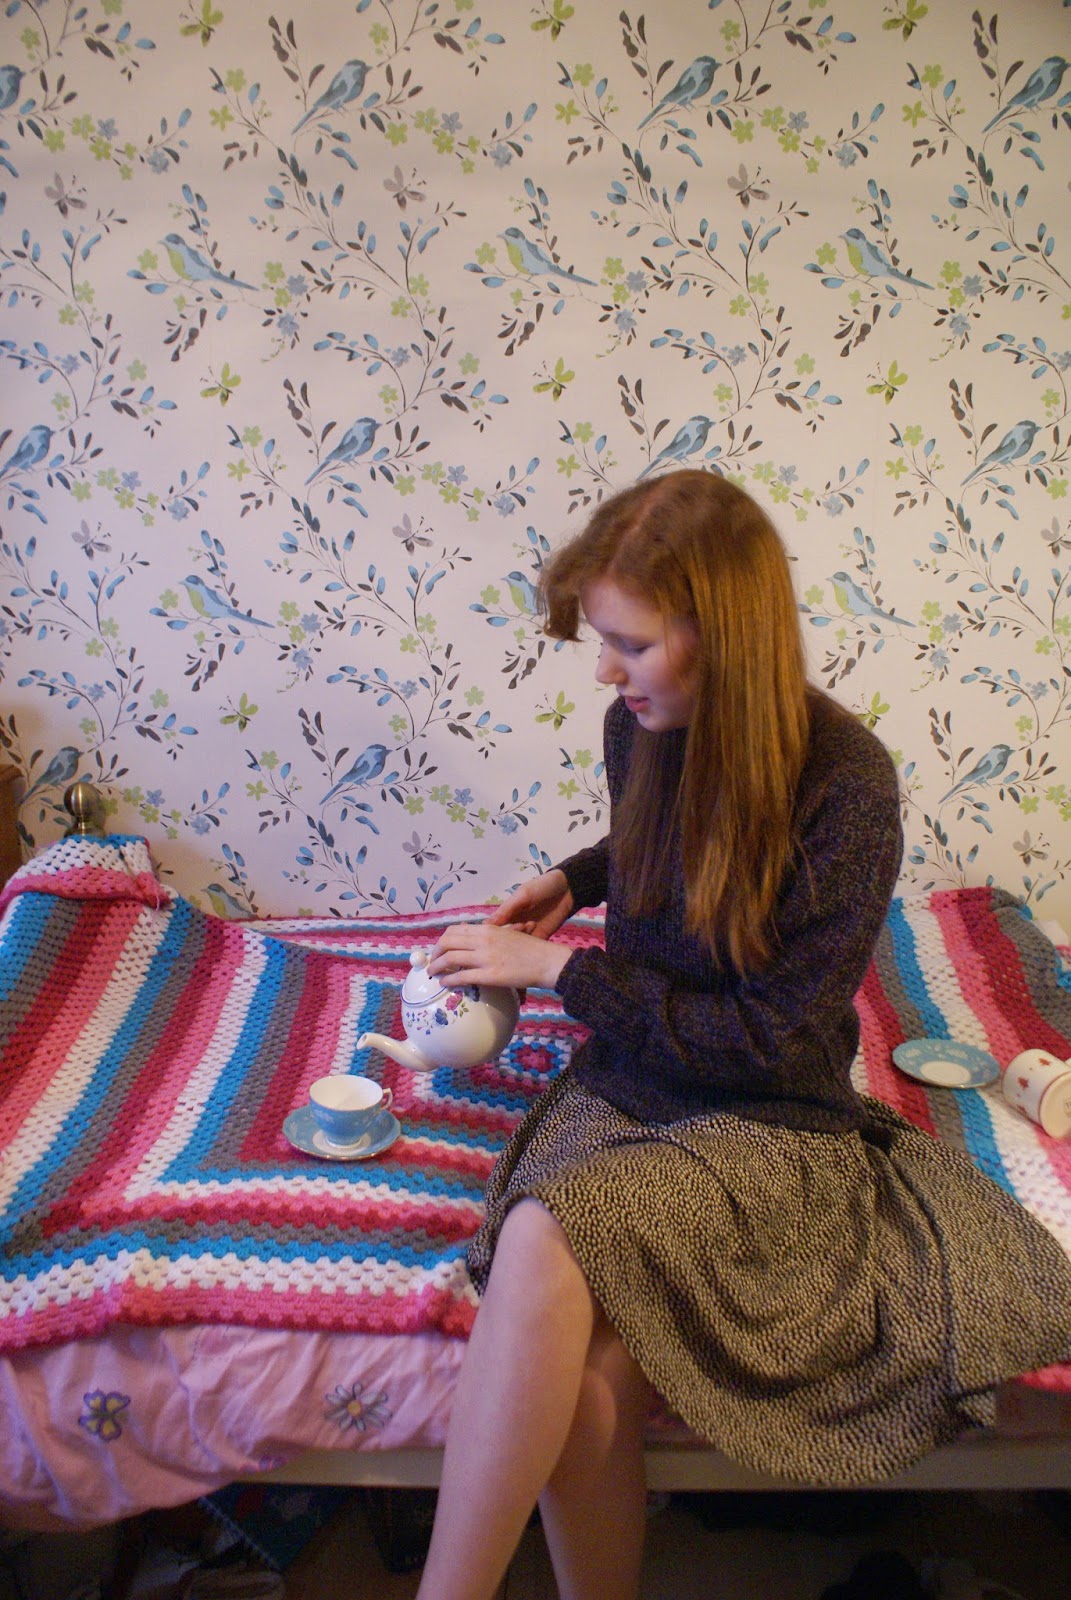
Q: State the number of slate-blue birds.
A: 11